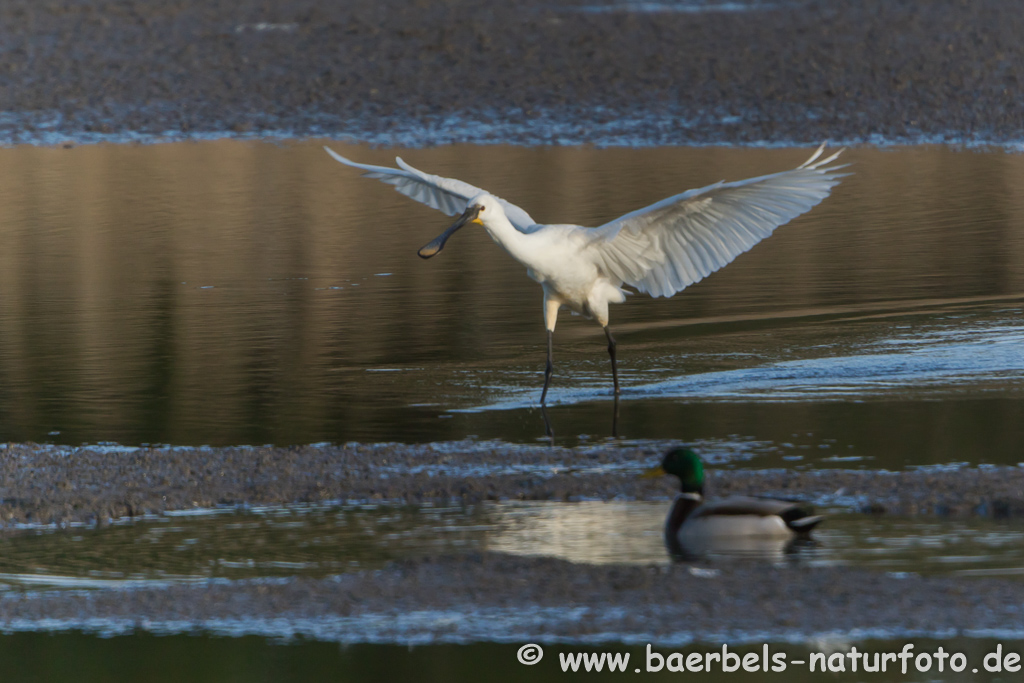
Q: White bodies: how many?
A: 1